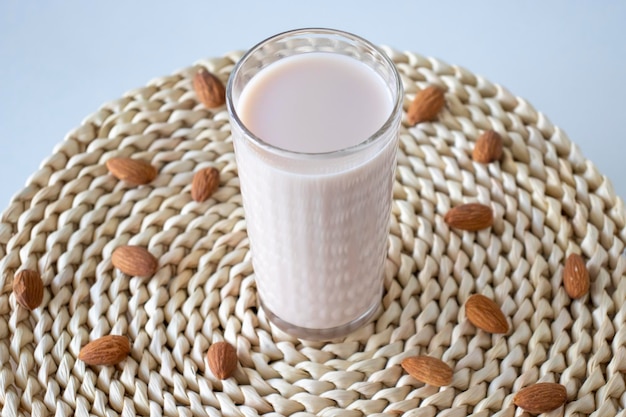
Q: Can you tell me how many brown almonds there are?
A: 14